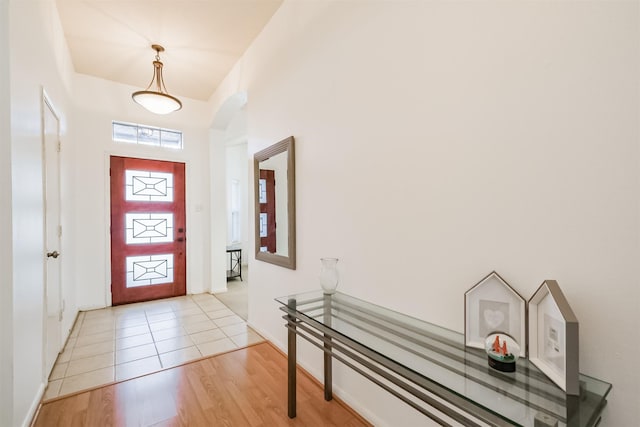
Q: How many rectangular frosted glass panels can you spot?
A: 3